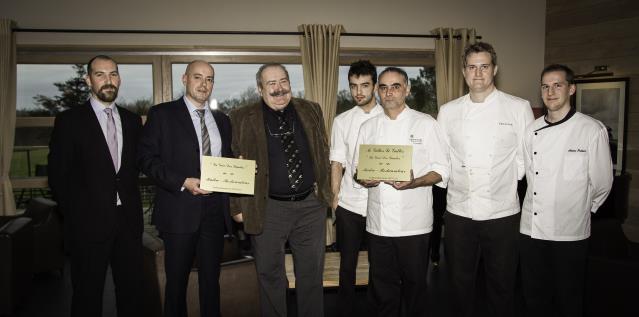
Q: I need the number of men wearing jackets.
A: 3